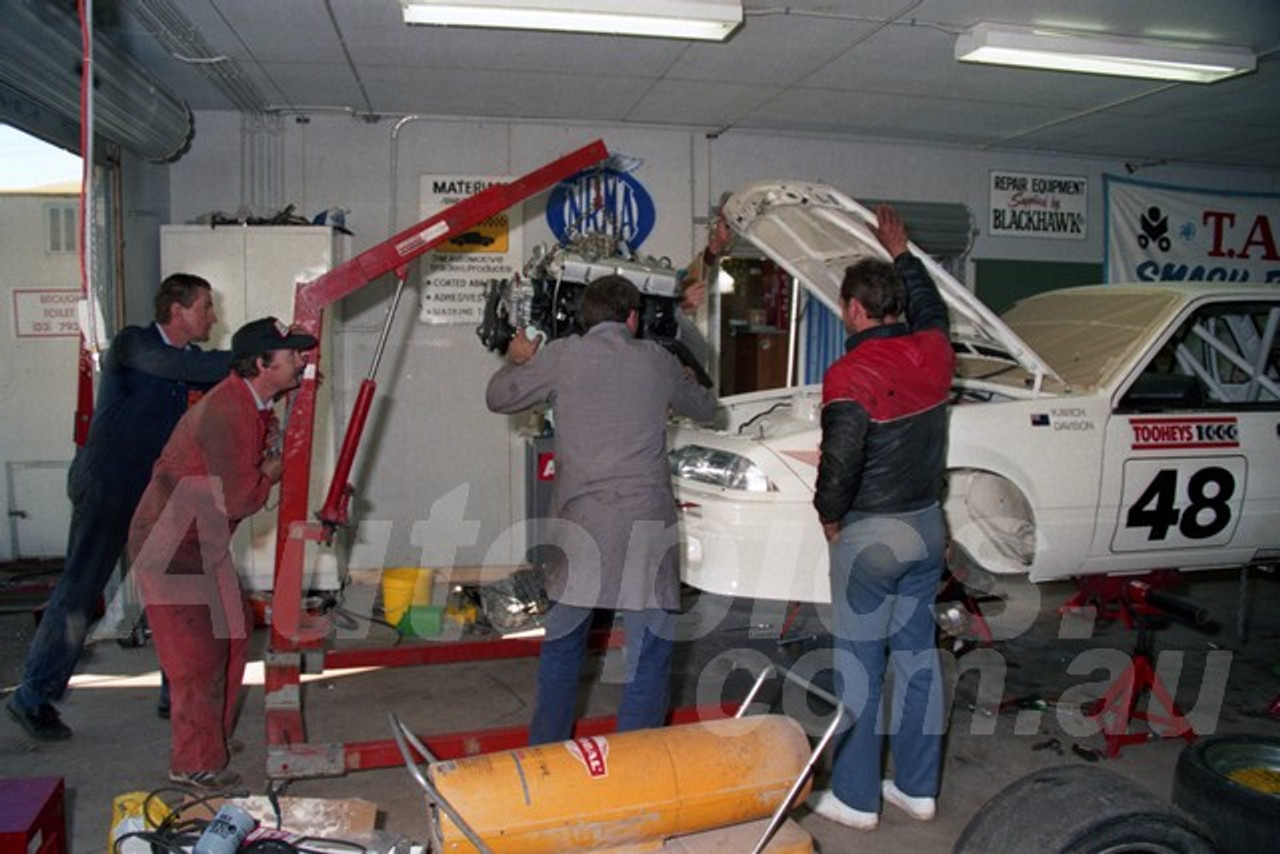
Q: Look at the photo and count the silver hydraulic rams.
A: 1